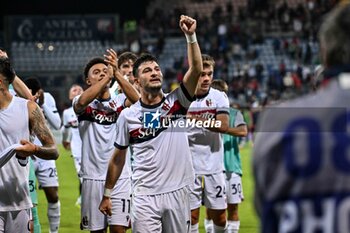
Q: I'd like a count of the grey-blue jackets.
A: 1